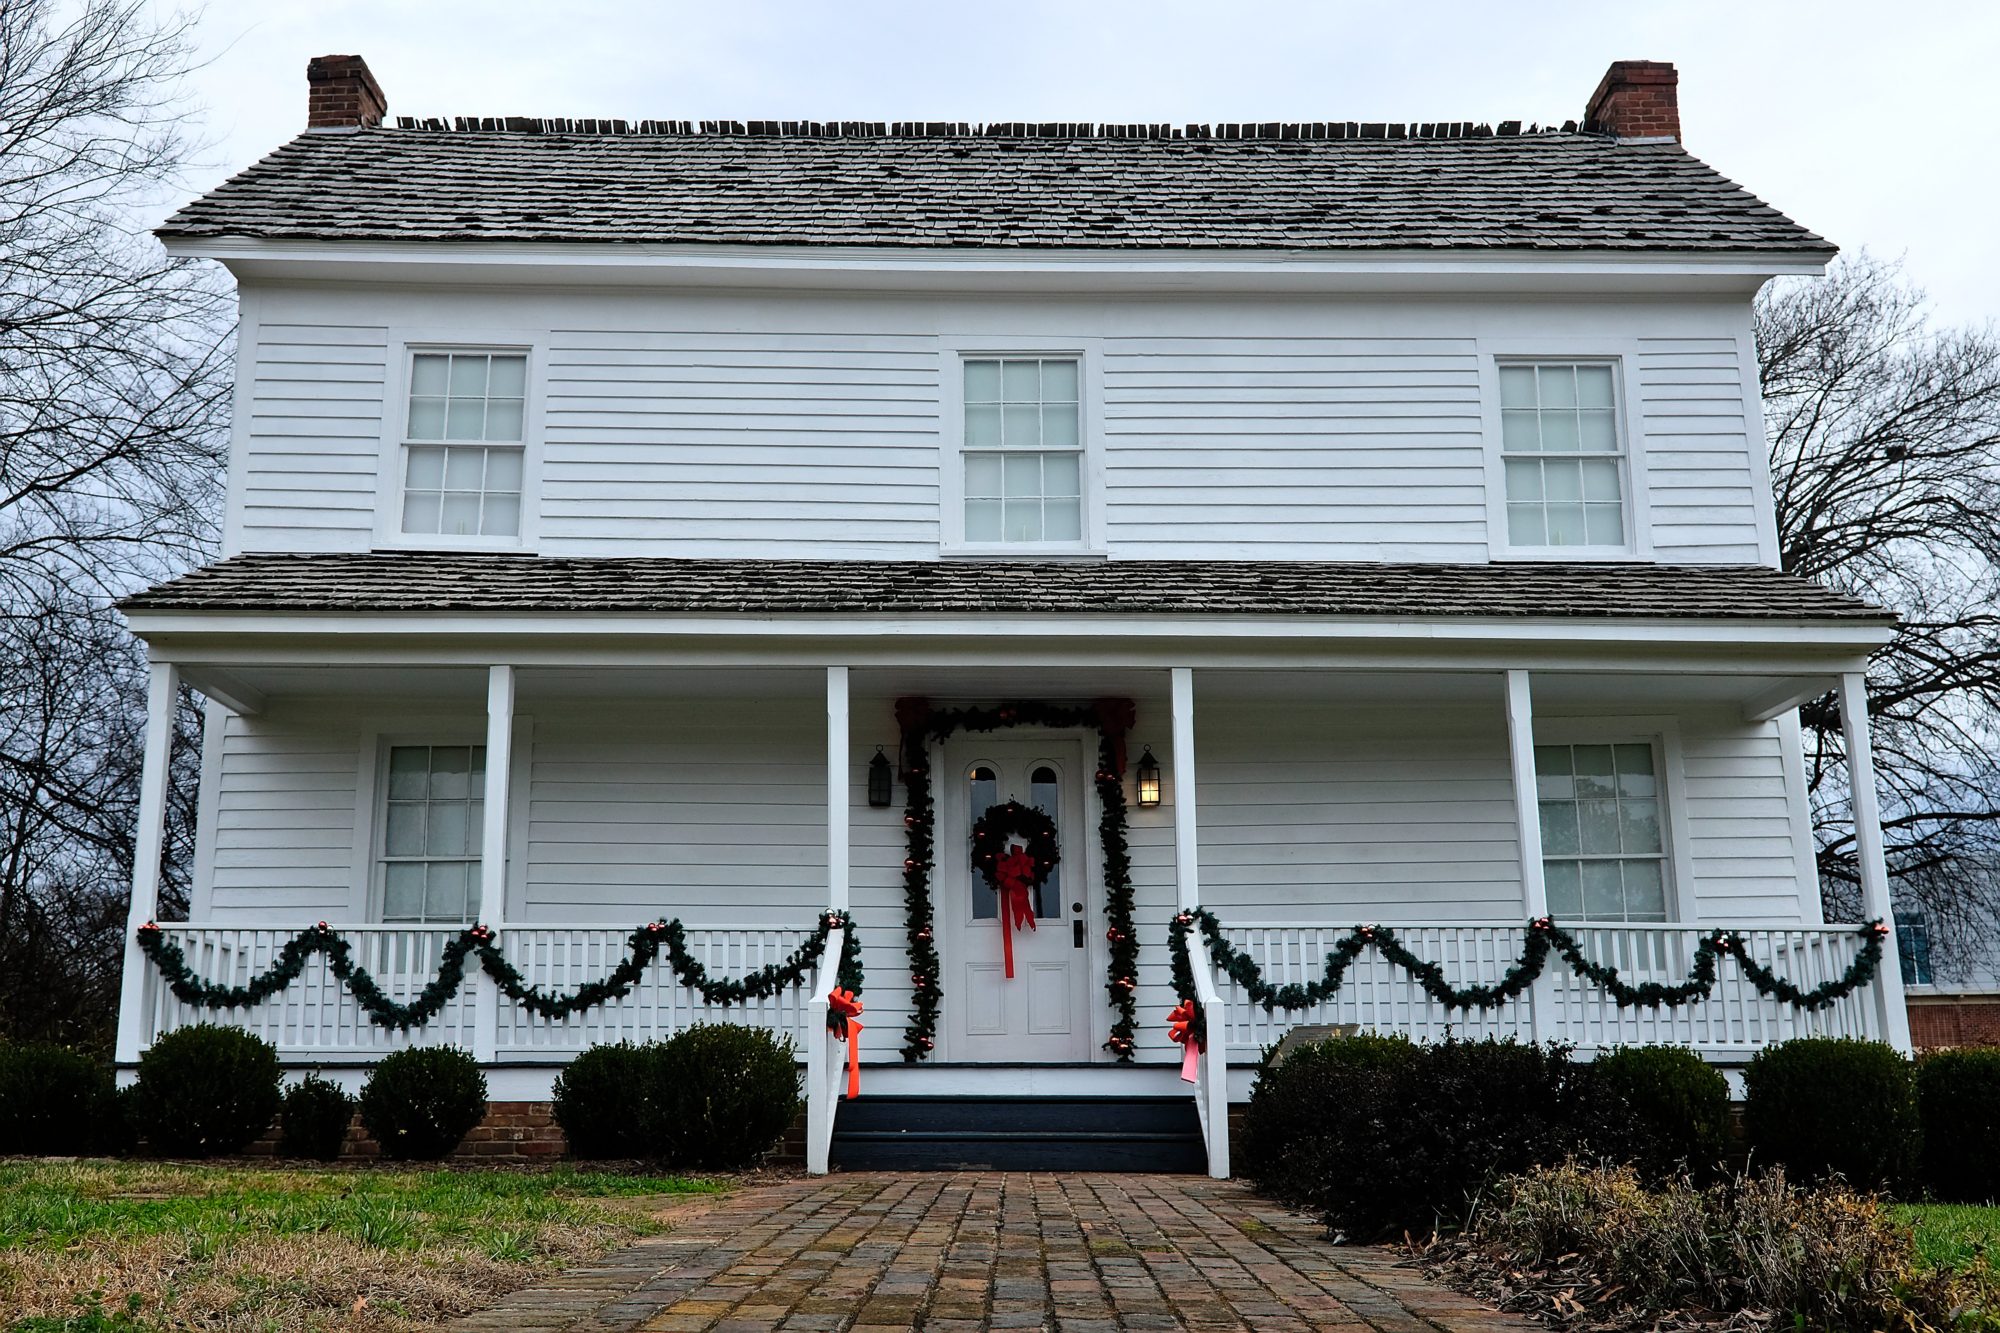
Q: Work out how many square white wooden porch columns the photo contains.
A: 6